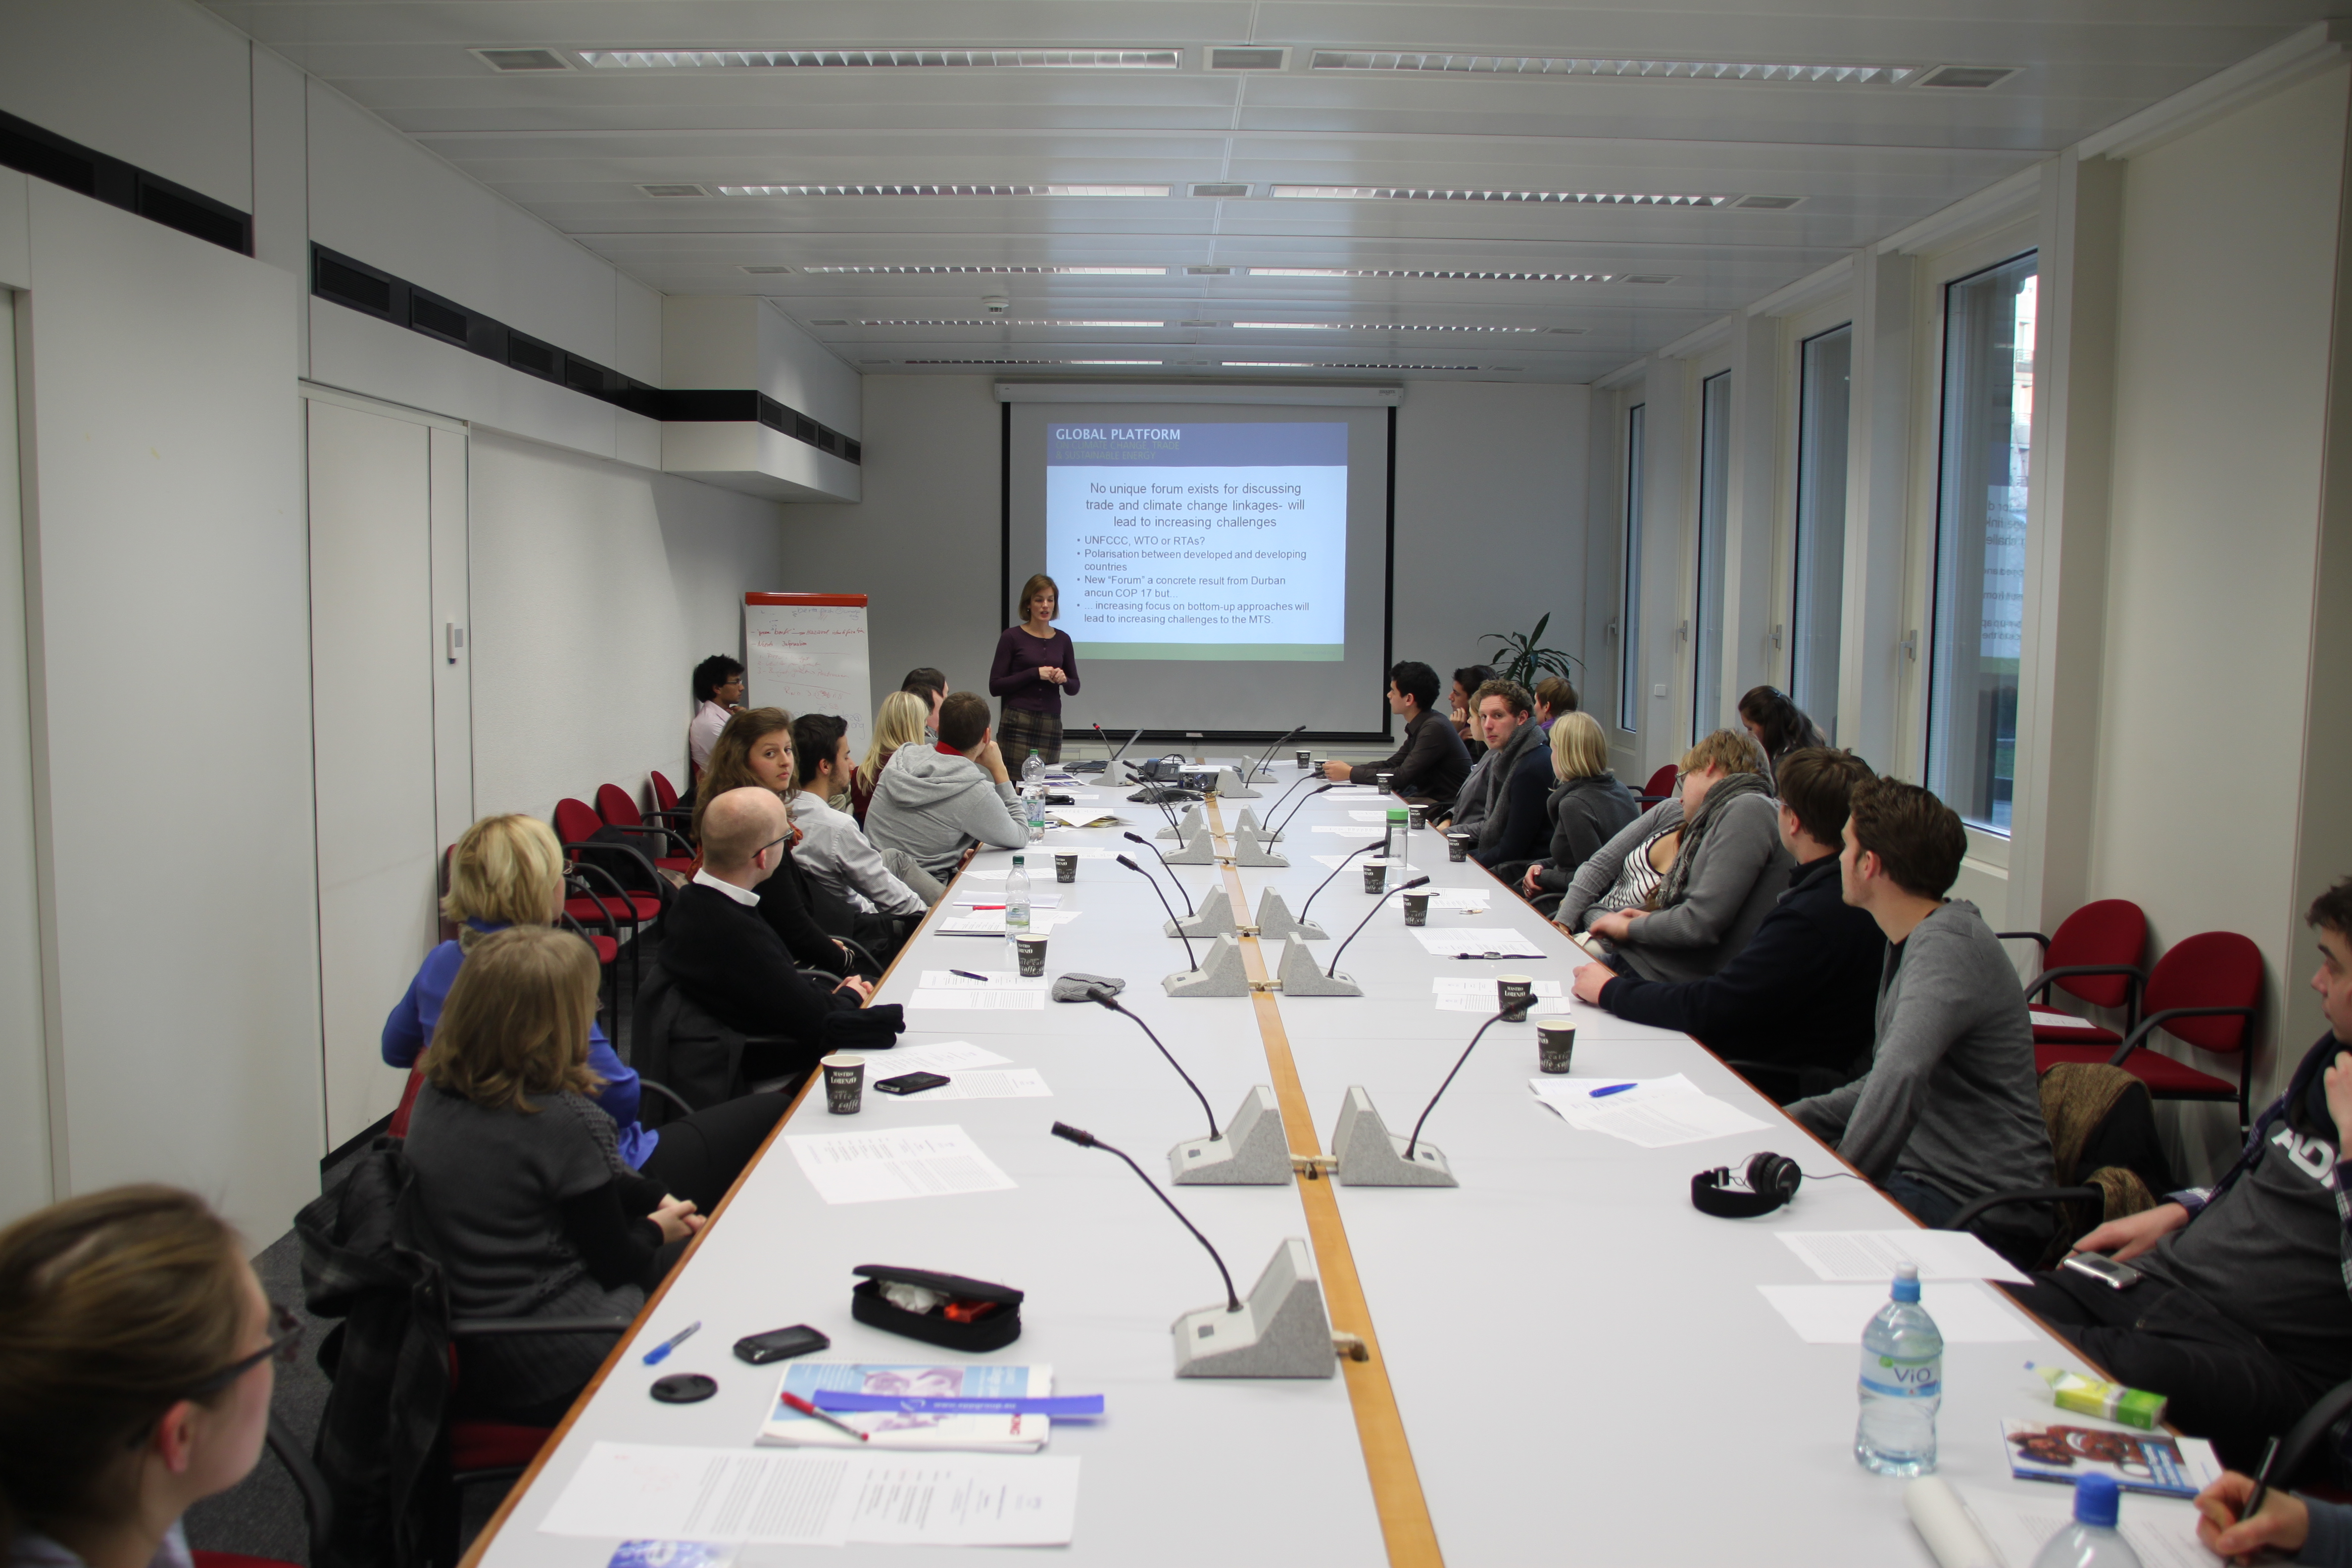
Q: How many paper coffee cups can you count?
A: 12